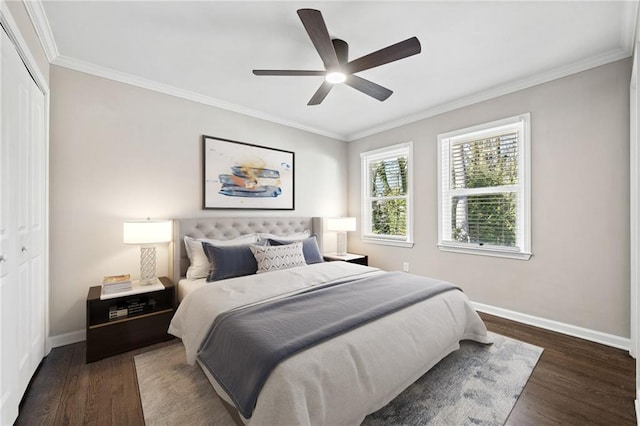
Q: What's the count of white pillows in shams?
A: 2